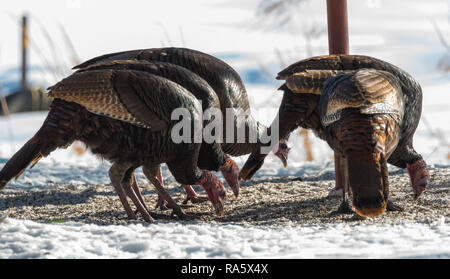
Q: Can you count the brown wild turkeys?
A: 5